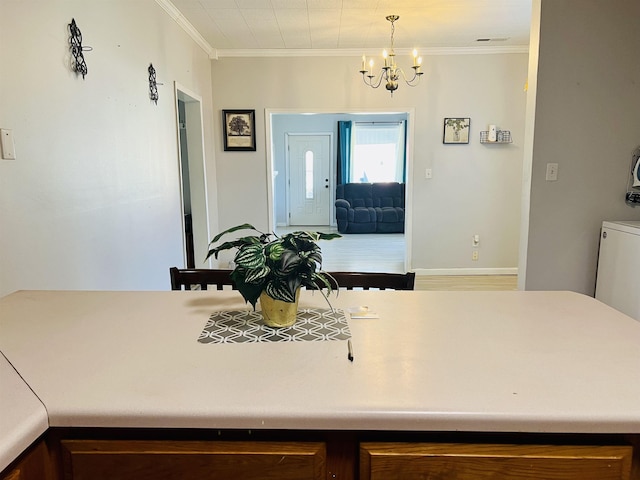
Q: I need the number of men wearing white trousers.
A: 0